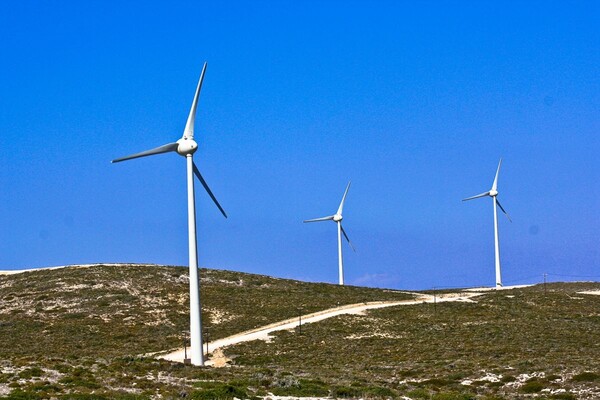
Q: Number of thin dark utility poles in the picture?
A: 5